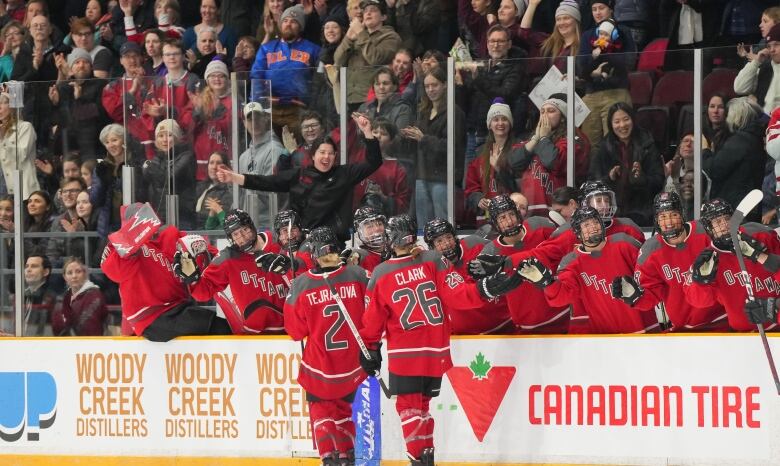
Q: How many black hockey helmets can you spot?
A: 11